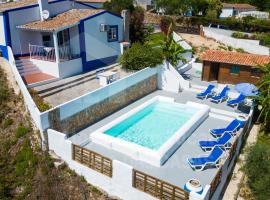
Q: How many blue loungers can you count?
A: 6